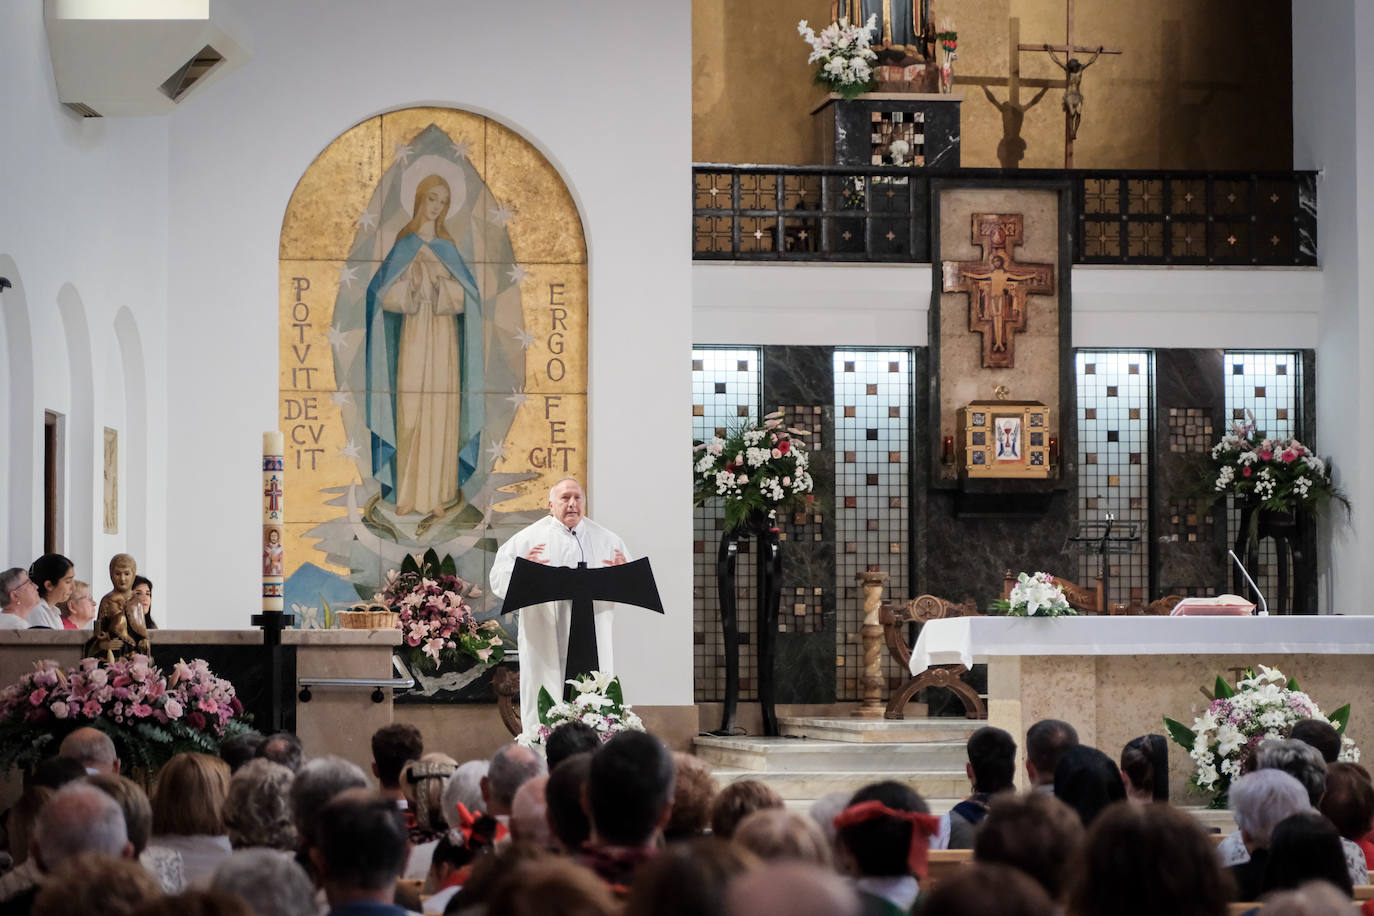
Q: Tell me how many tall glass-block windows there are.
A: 4